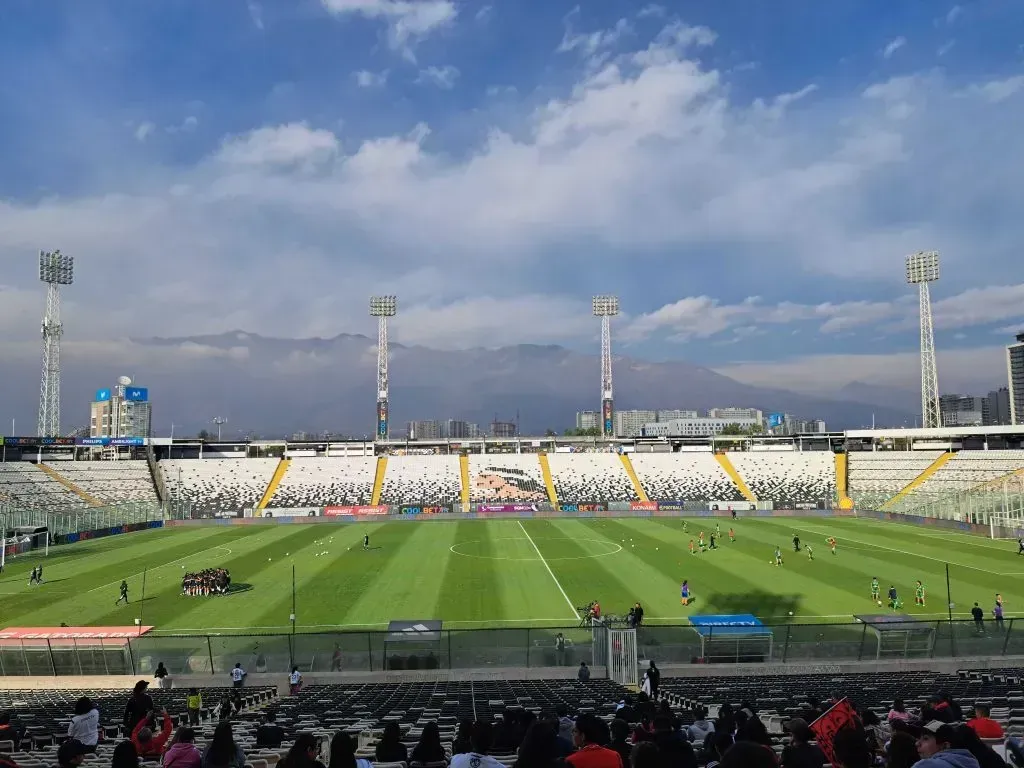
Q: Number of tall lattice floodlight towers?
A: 4